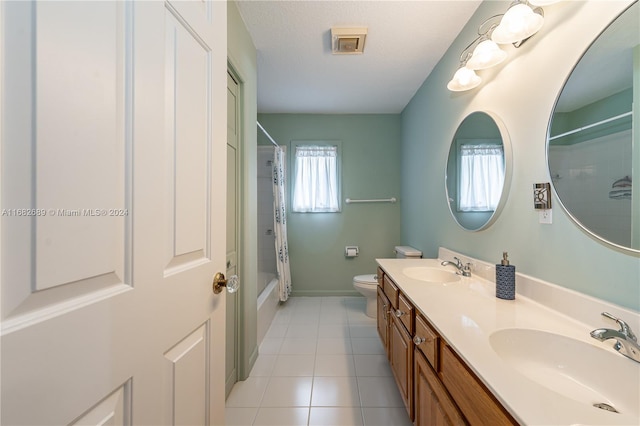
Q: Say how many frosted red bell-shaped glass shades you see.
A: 0